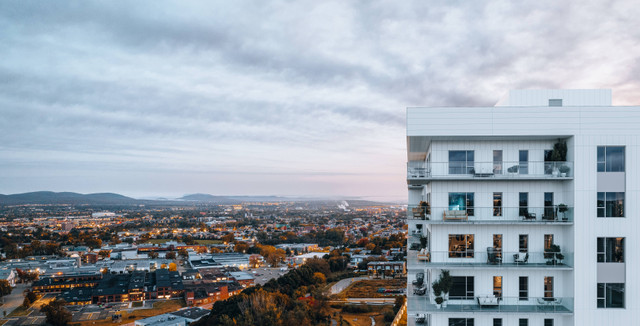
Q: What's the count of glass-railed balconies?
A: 4